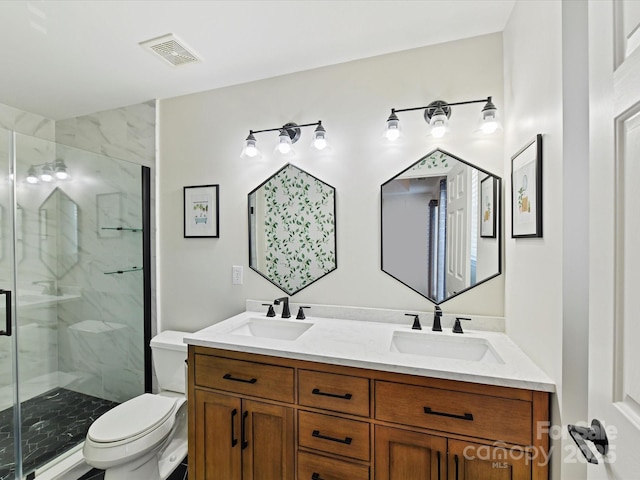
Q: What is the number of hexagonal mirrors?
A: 2